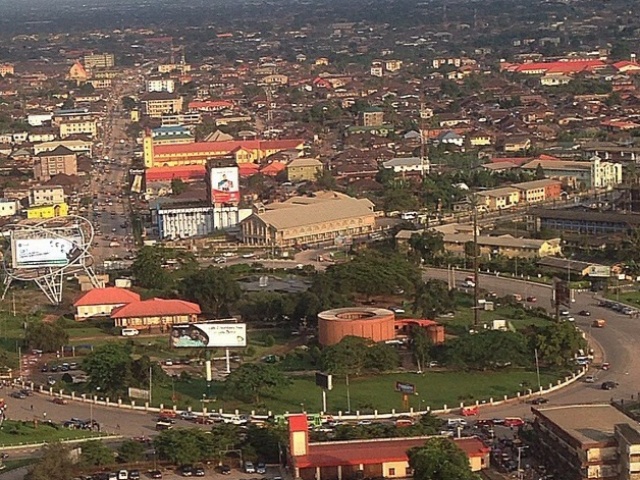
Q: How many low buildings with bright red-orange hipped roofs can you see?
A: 2